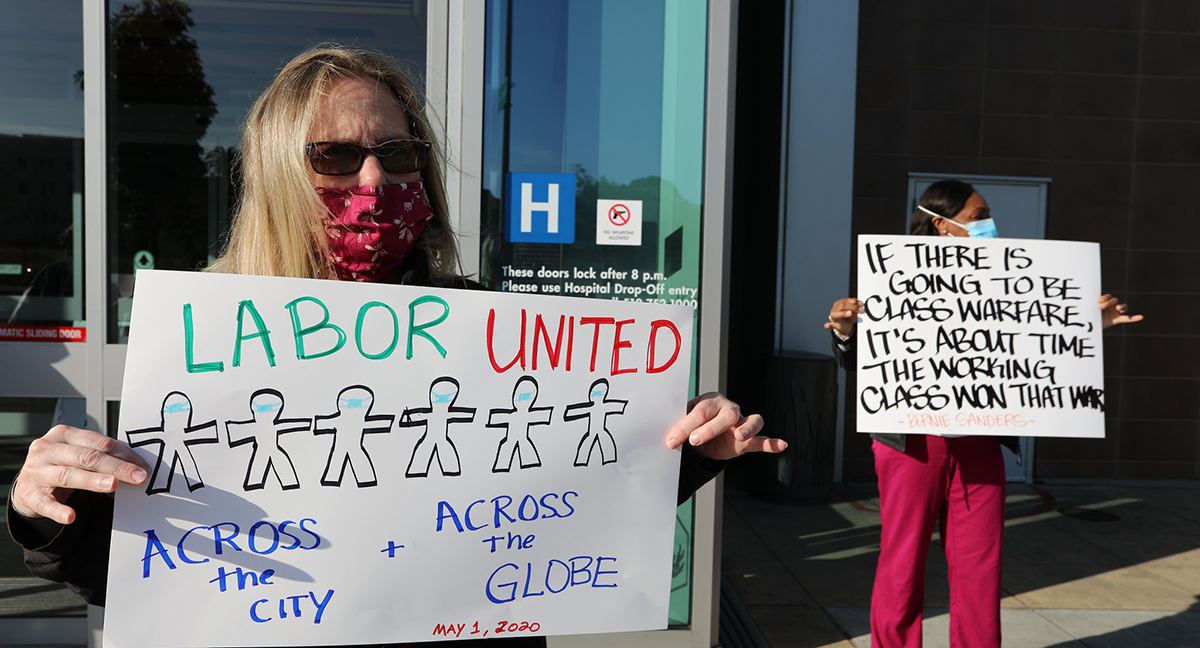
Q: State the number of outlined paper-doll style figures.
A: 6